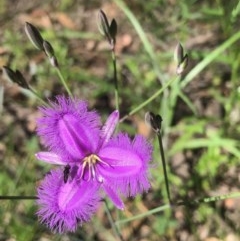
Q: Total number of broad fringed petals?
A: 3